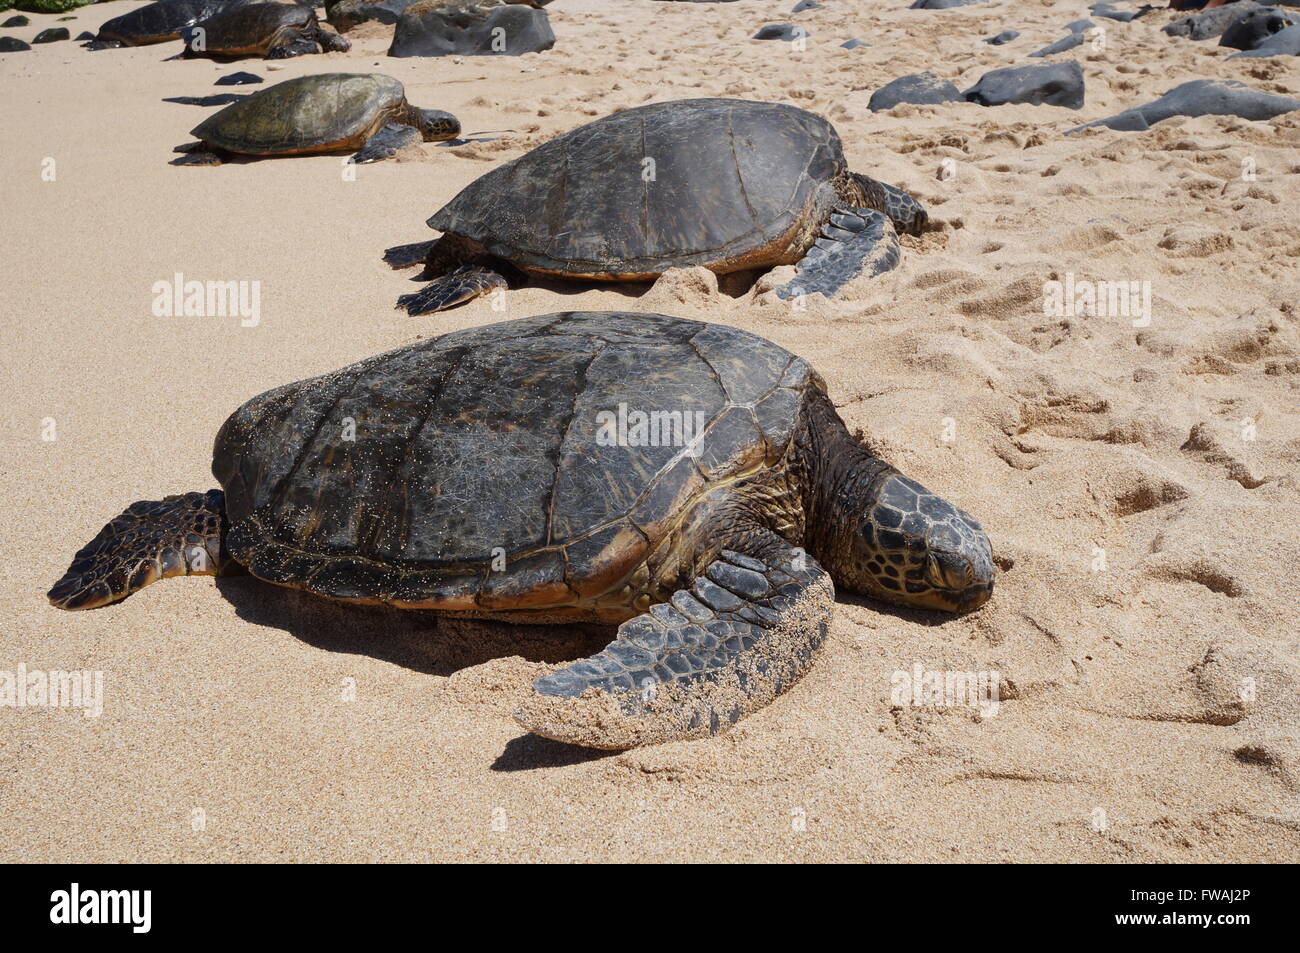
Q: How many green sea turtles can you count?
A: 5